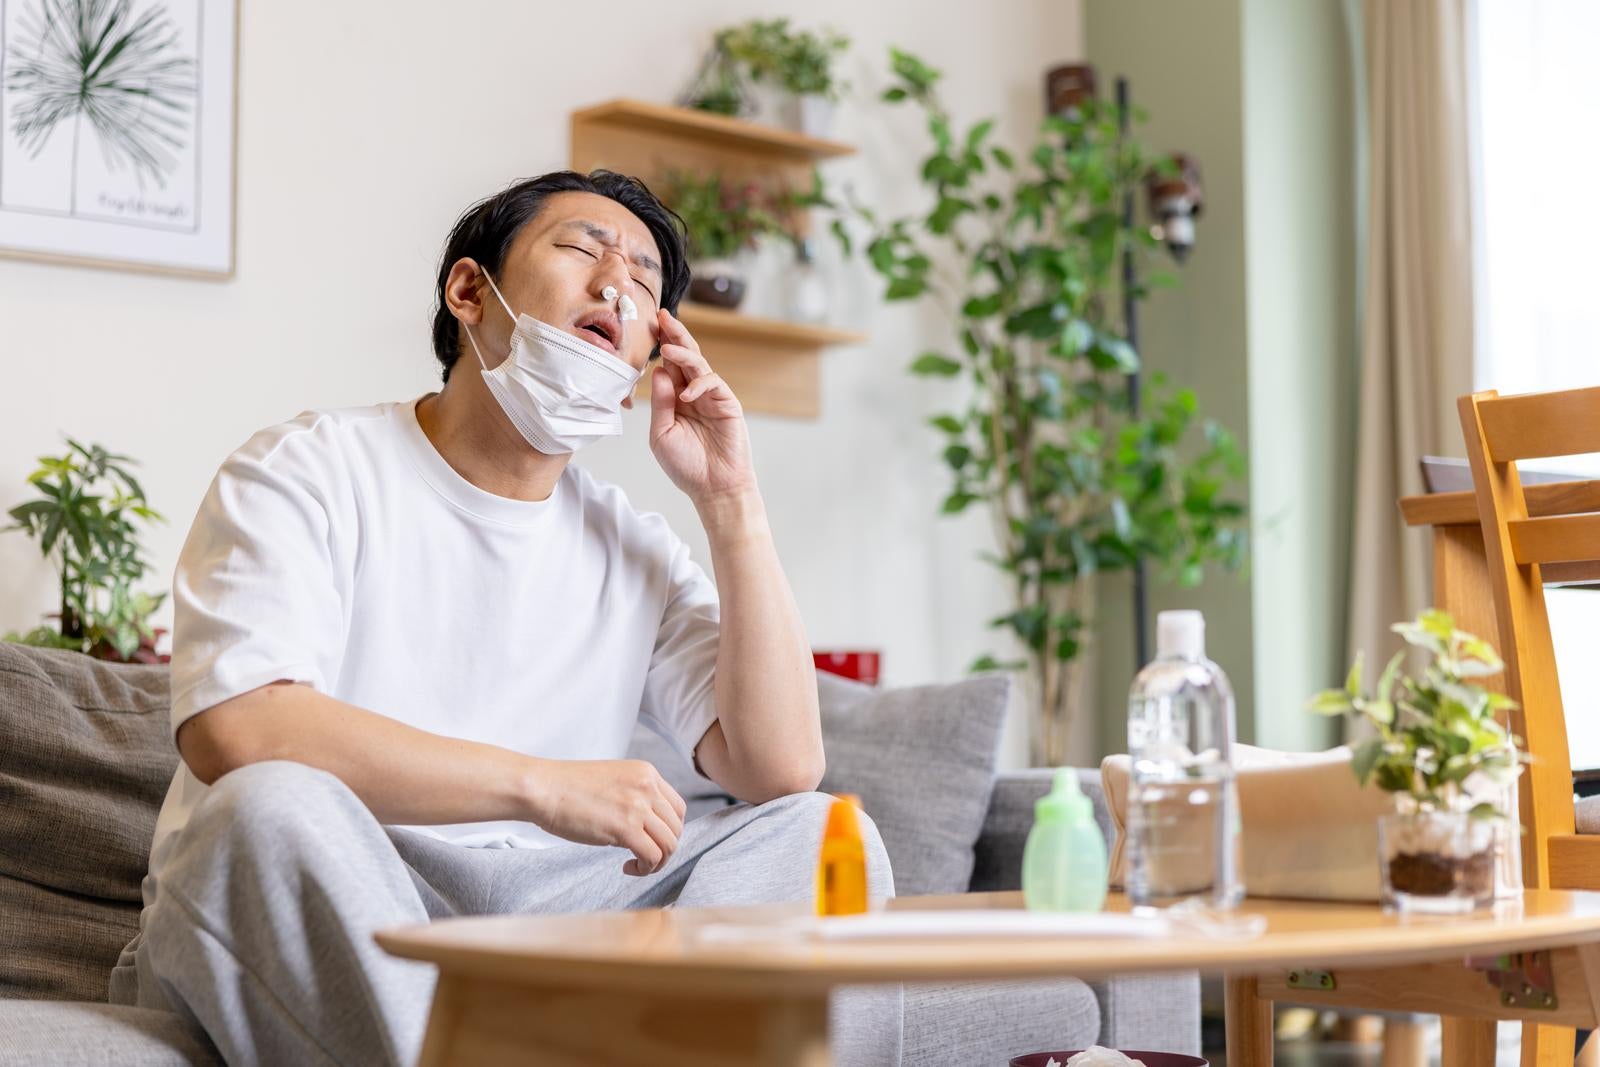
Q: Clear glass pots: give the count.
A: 1